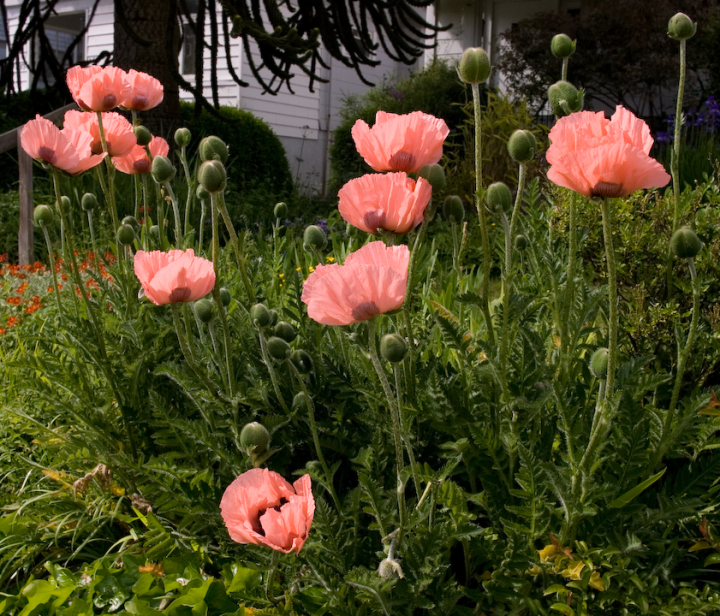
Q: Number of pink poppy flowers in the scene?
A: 11